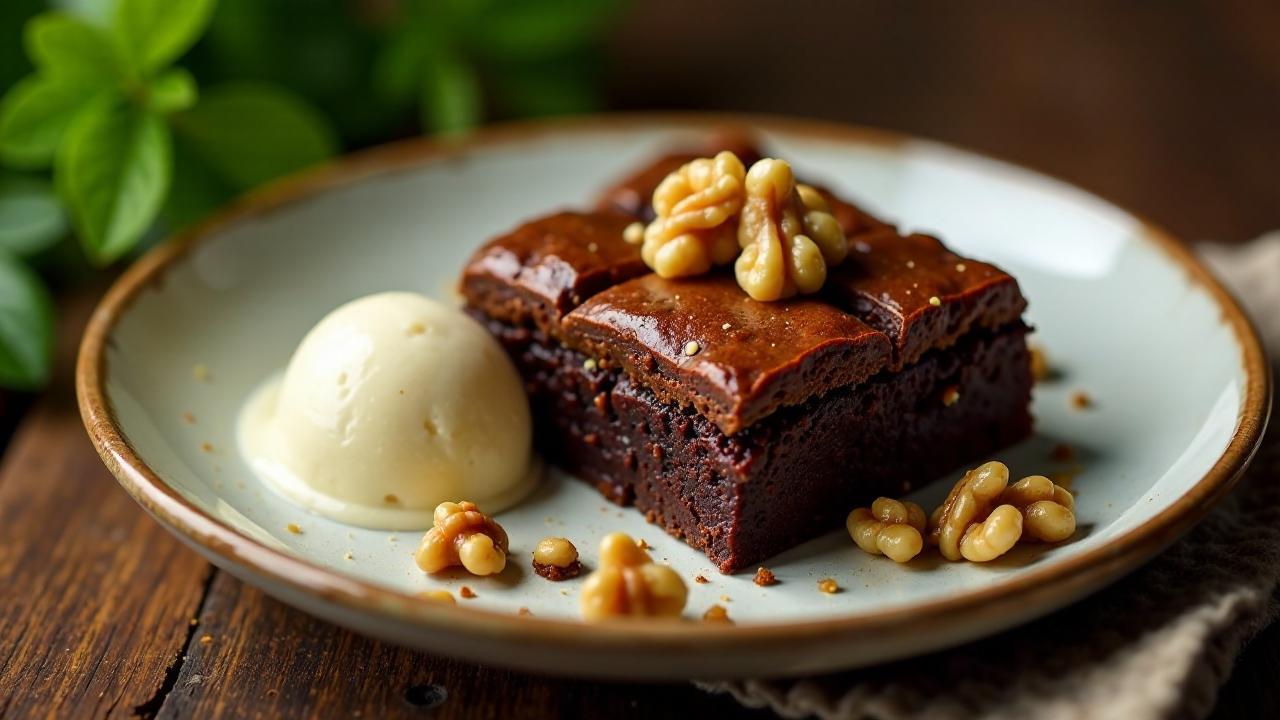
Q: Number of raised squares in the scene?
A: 4